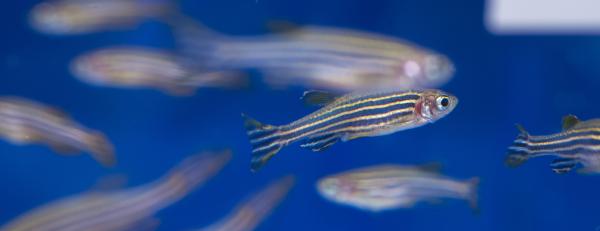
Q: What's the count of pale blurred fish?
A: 7